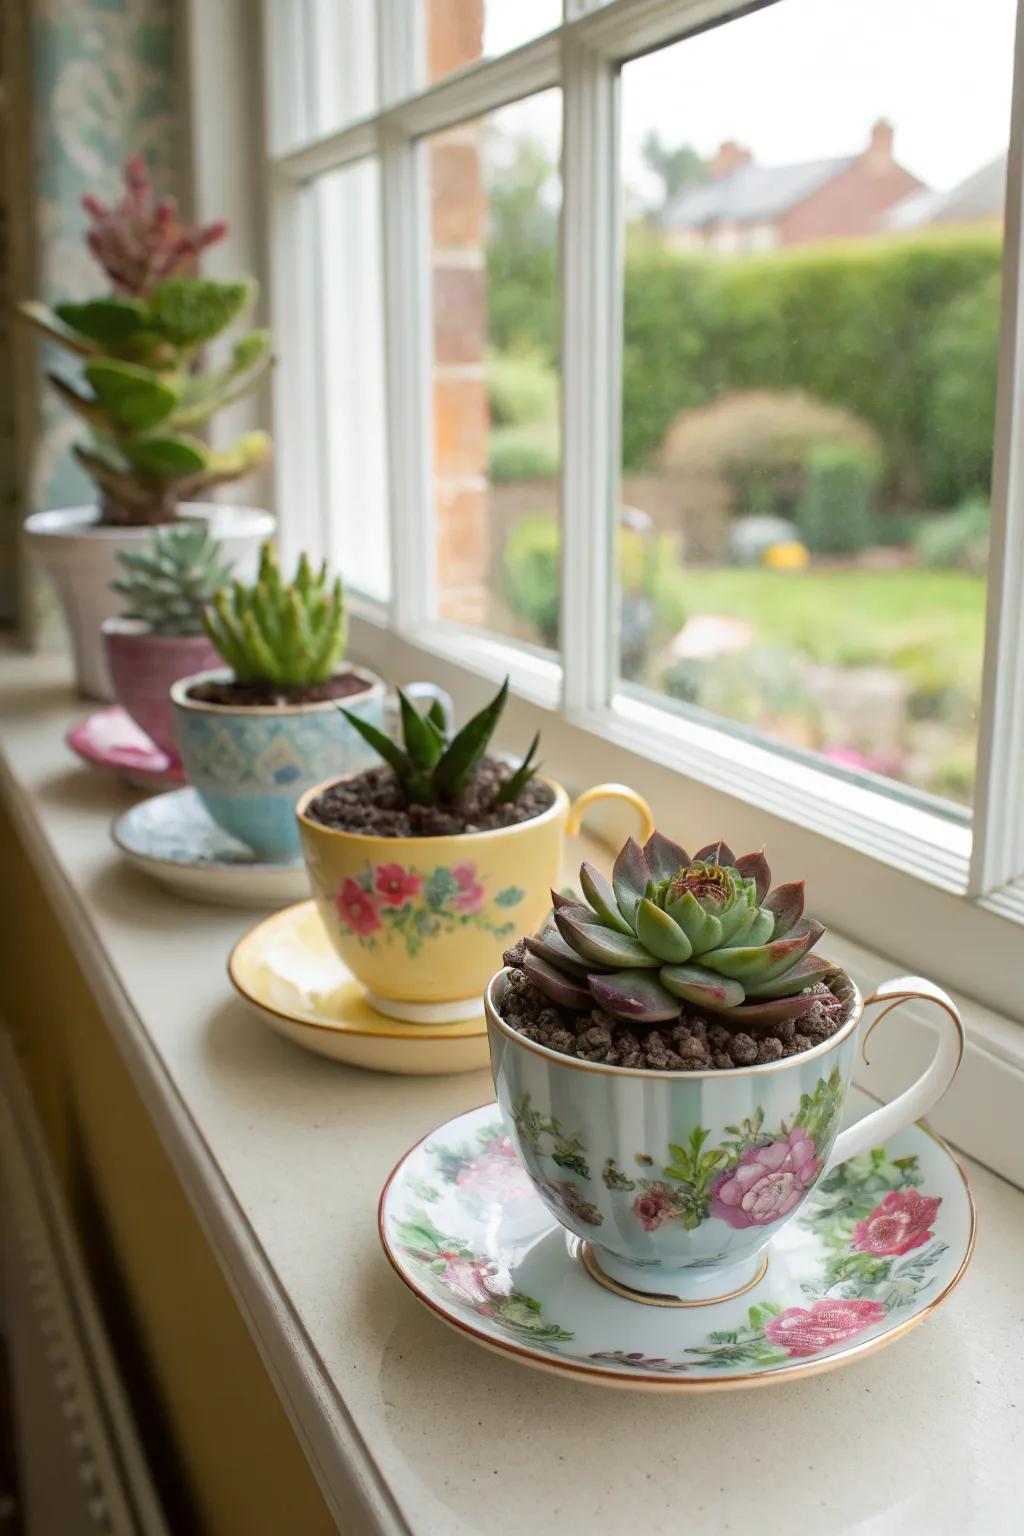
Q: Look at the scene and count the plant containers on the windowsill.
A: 5